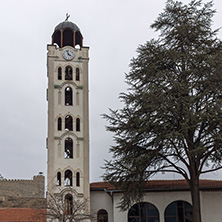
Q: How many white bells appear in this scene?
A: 0